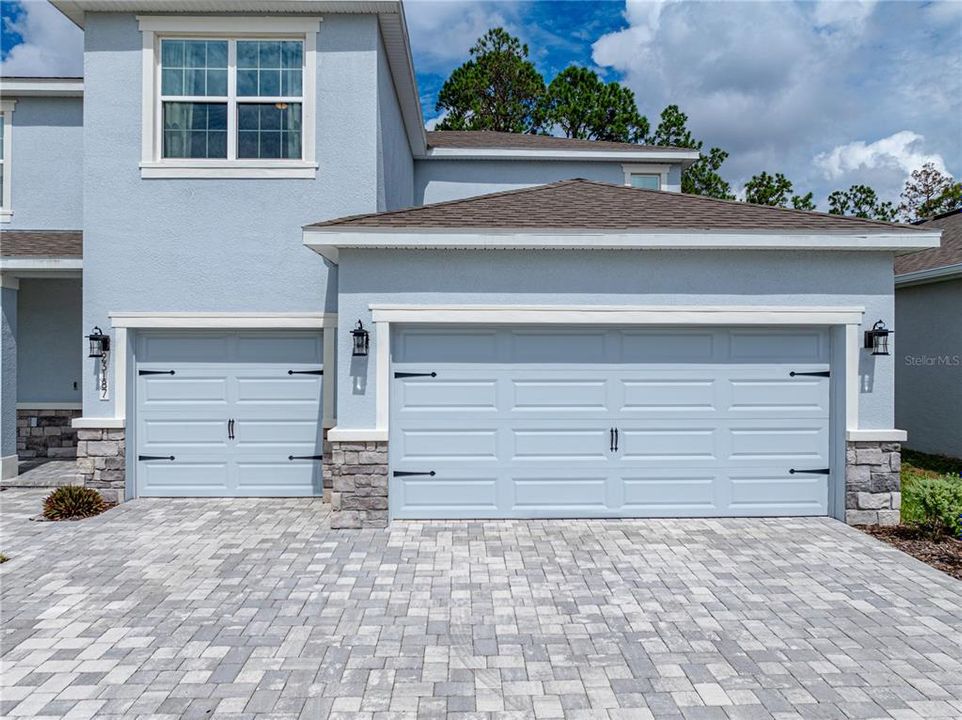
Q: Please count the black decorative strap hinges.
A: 8